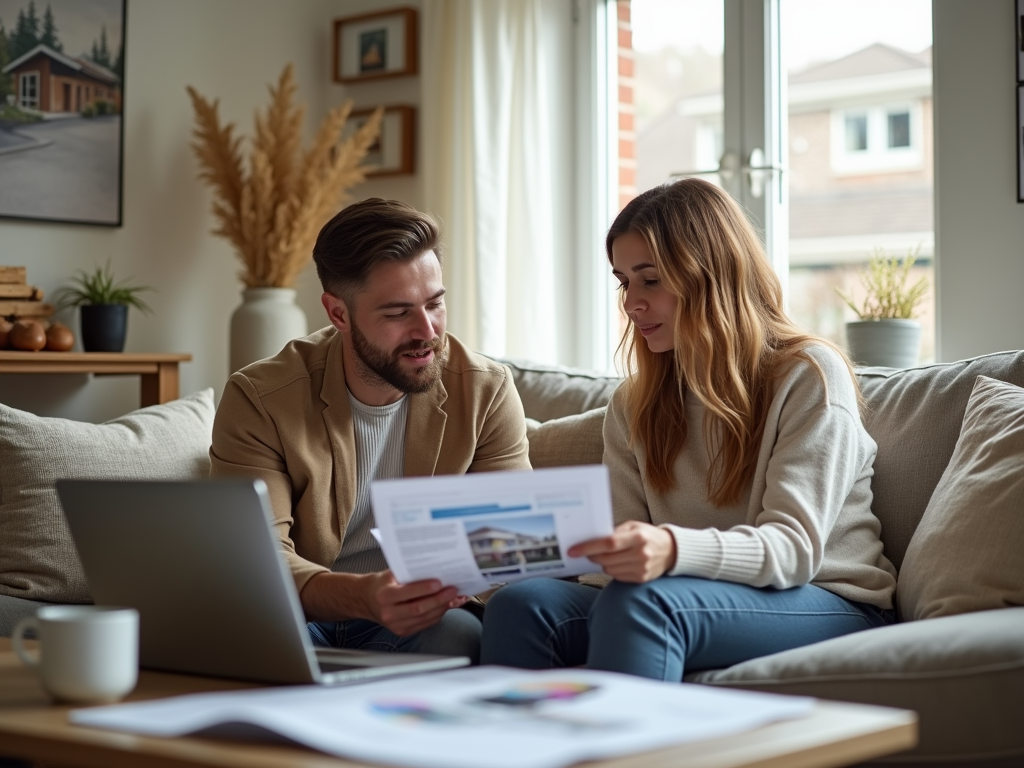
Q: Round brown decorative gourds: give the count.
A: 3